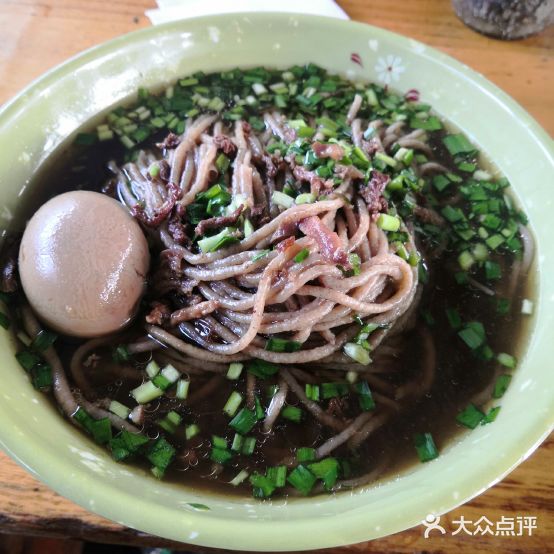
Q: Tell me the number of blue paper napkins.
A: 0